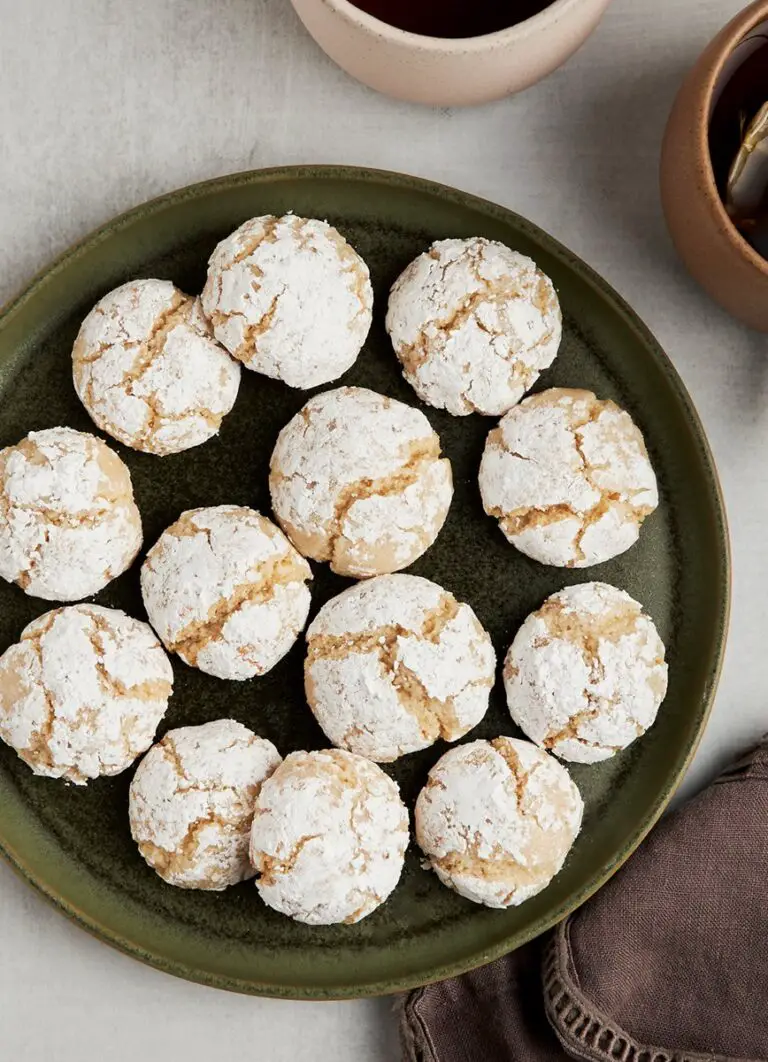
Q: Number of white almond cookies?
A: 13